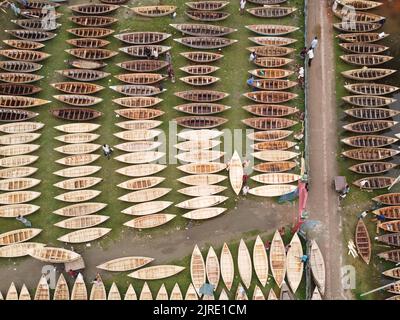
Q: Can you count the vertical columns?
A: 6